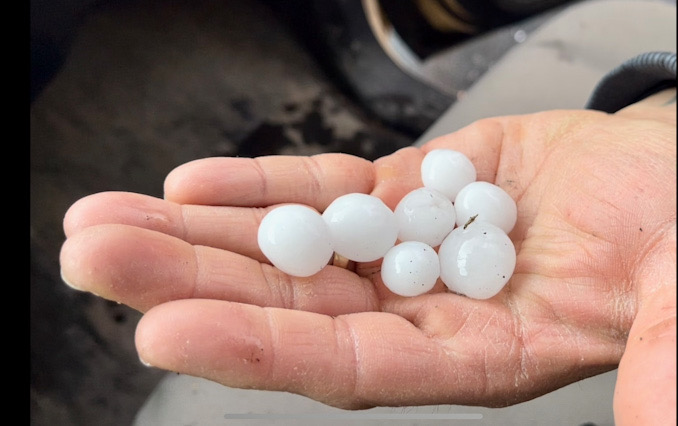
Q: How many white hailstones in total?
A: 7